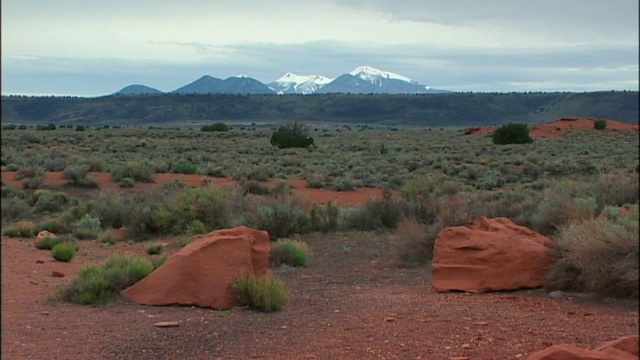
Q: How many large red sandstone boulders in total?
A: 2